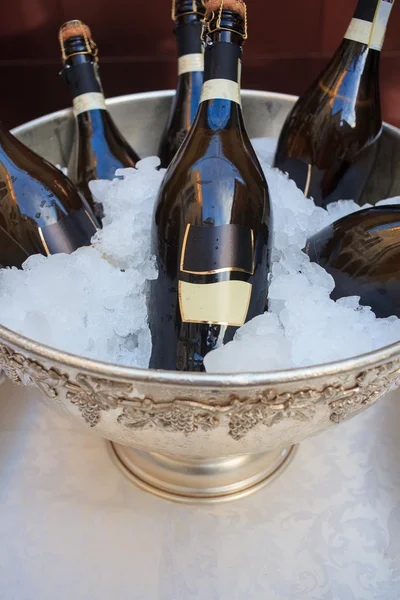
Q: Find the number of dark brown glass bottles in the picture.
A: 6